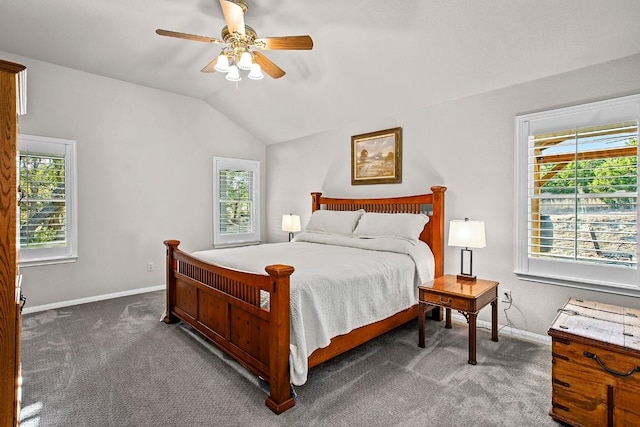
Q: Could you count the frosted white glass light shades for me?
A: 4